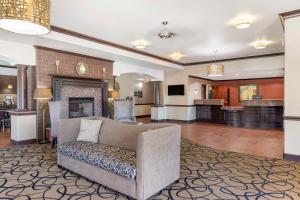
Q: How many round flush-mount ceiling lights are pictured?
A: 4